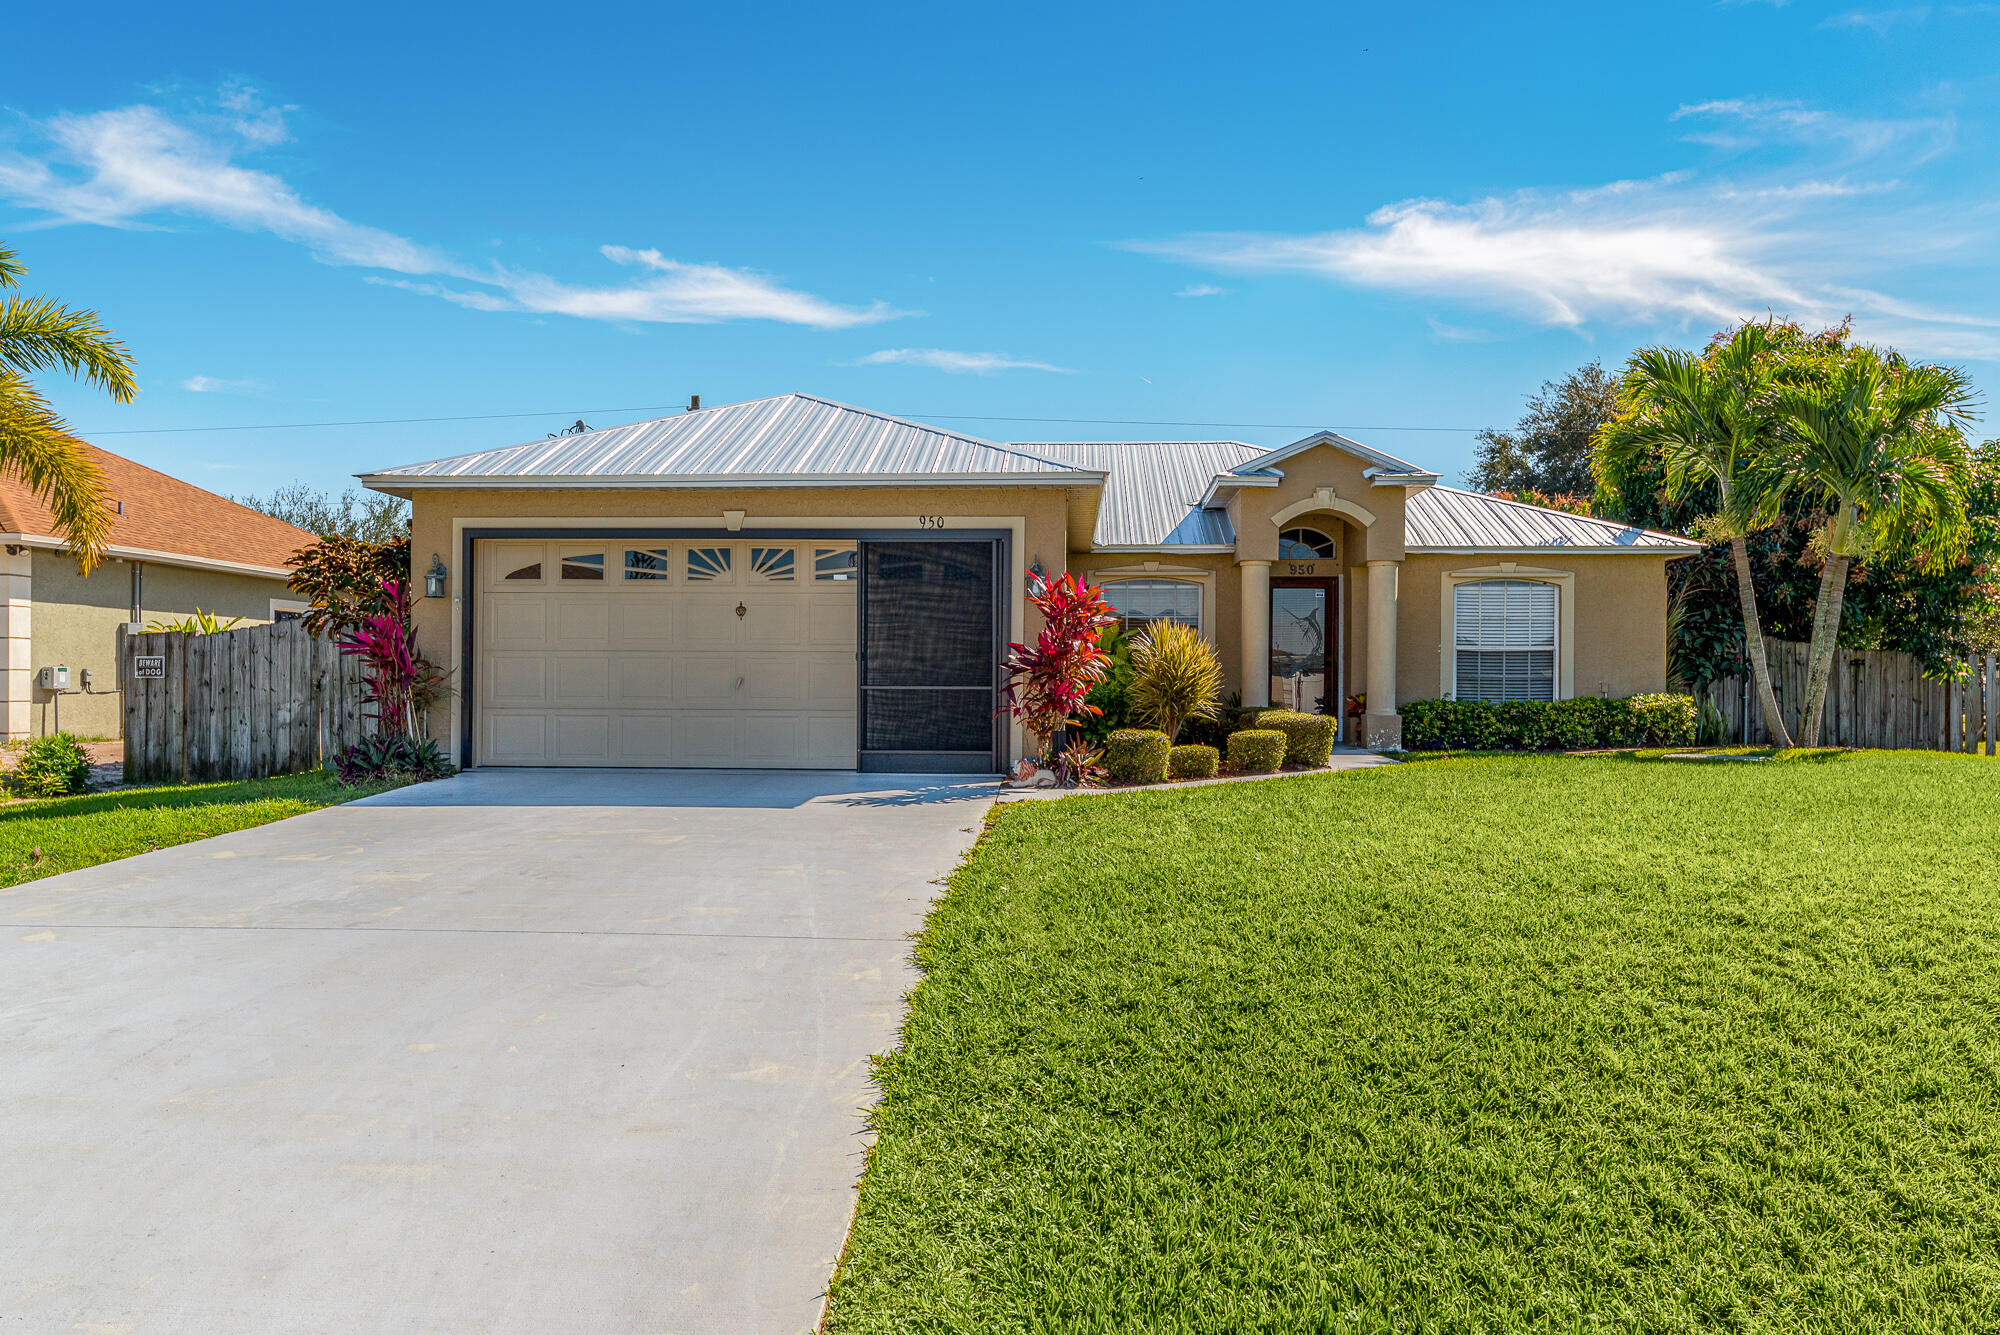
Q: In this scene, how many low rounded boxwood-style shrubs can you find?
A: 4